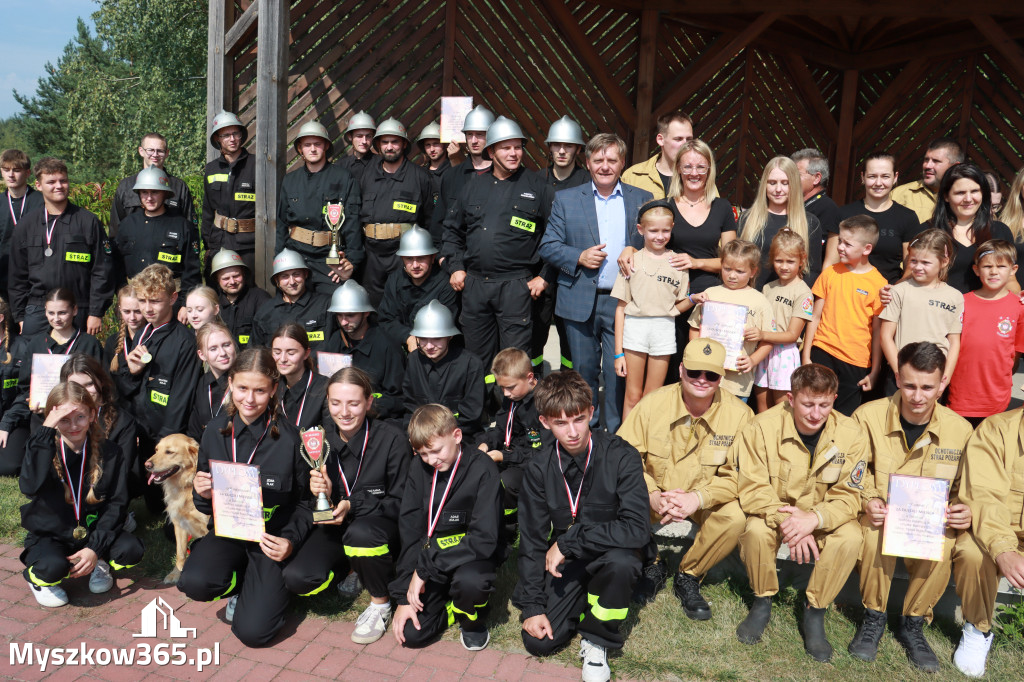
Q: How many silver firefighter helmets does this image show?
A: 14